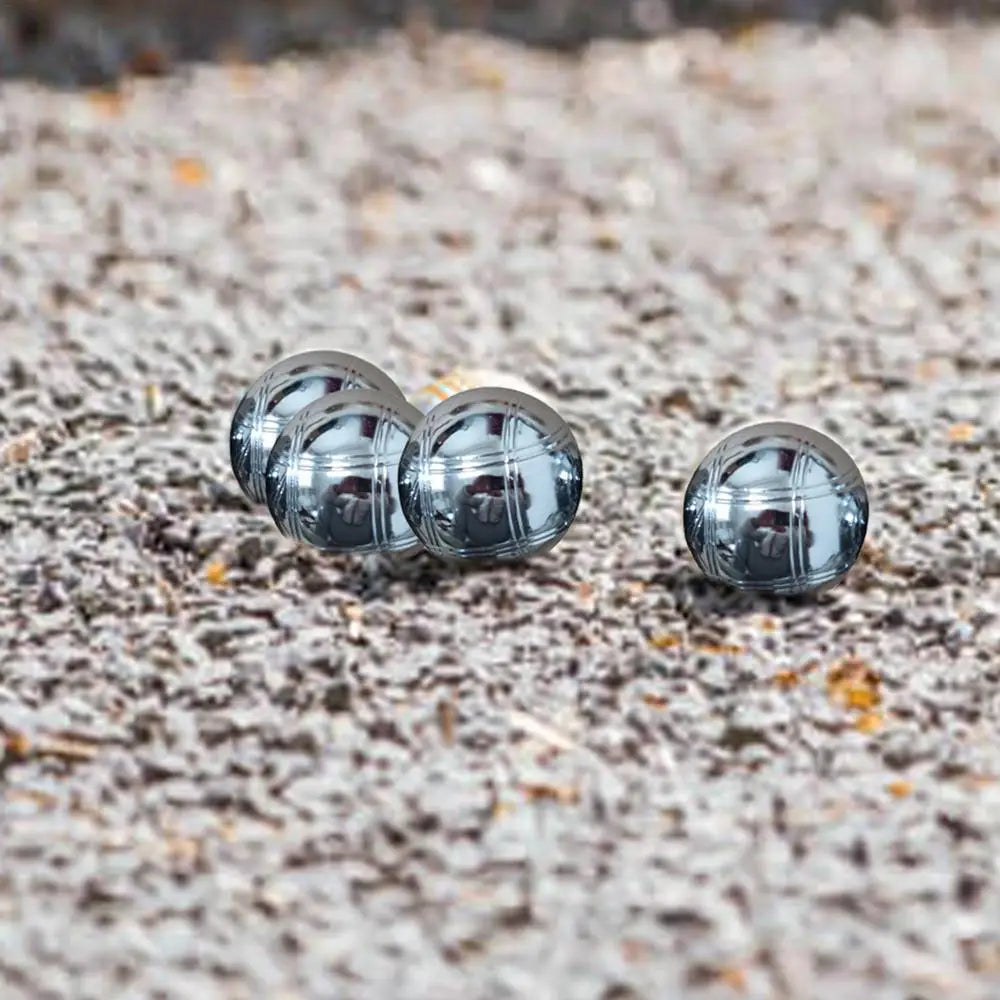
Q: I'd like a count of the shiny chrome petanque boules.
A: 4